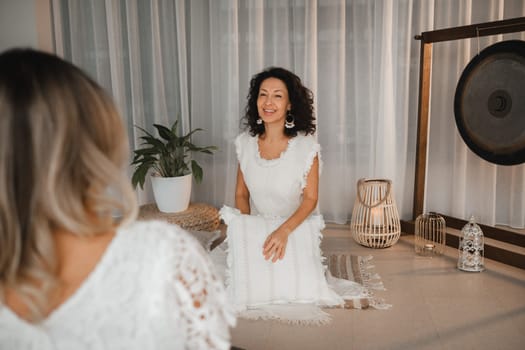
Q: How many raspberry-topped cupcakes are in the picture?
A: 0